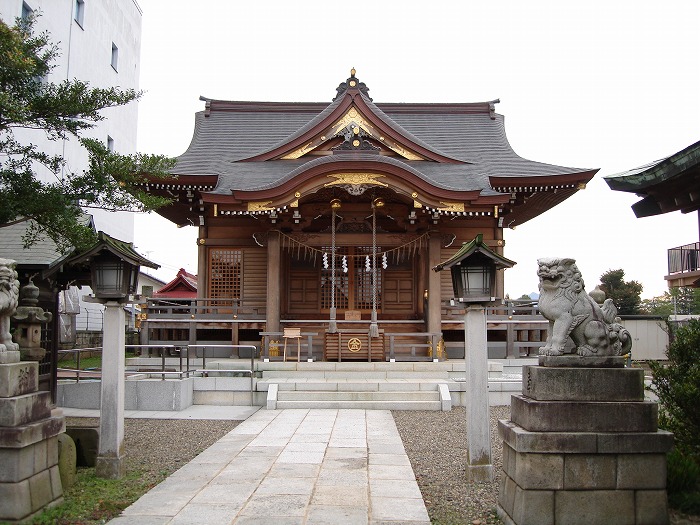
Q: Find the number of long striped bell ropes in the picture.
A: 2